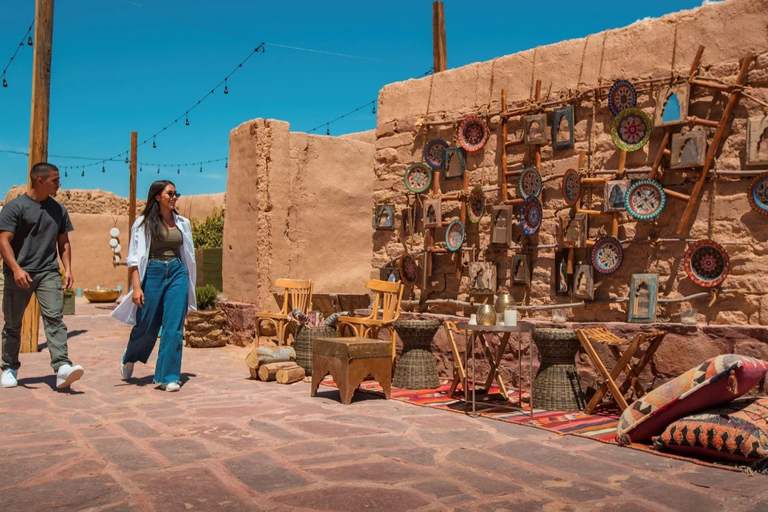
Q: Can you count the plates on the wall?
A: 15